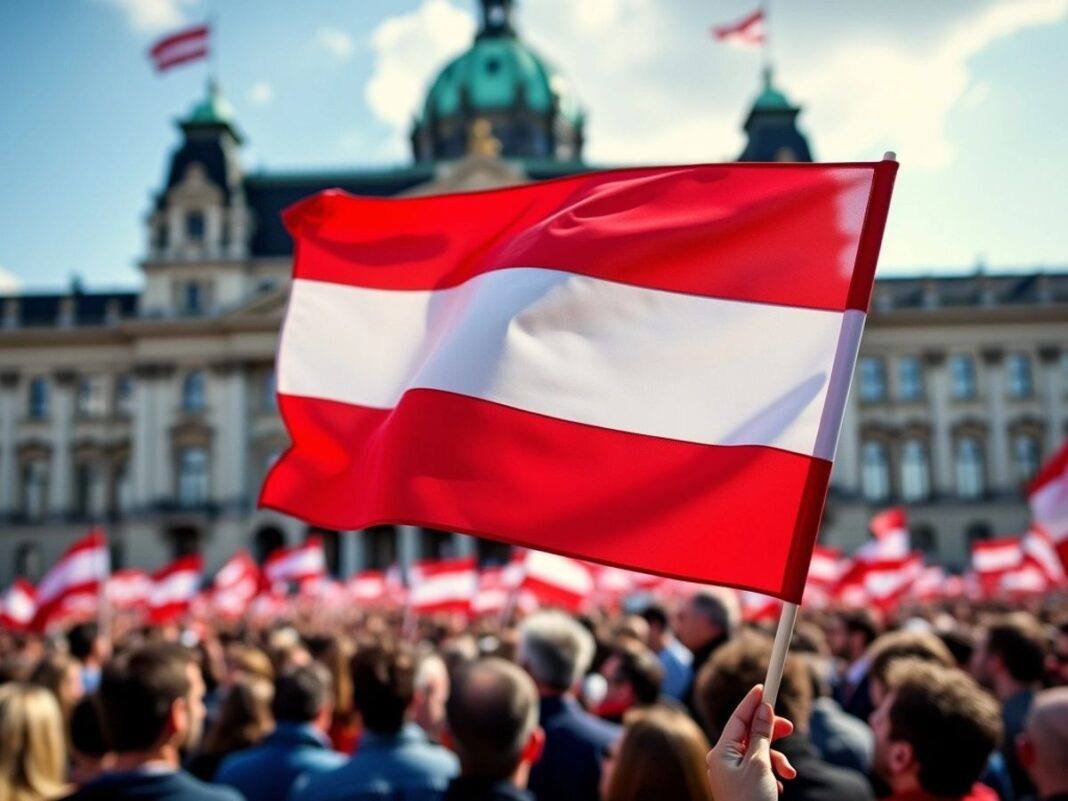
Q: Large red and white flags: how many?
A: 1